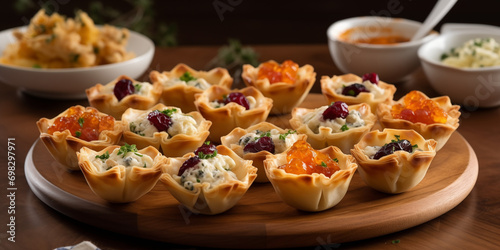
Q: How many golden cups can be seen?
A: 14